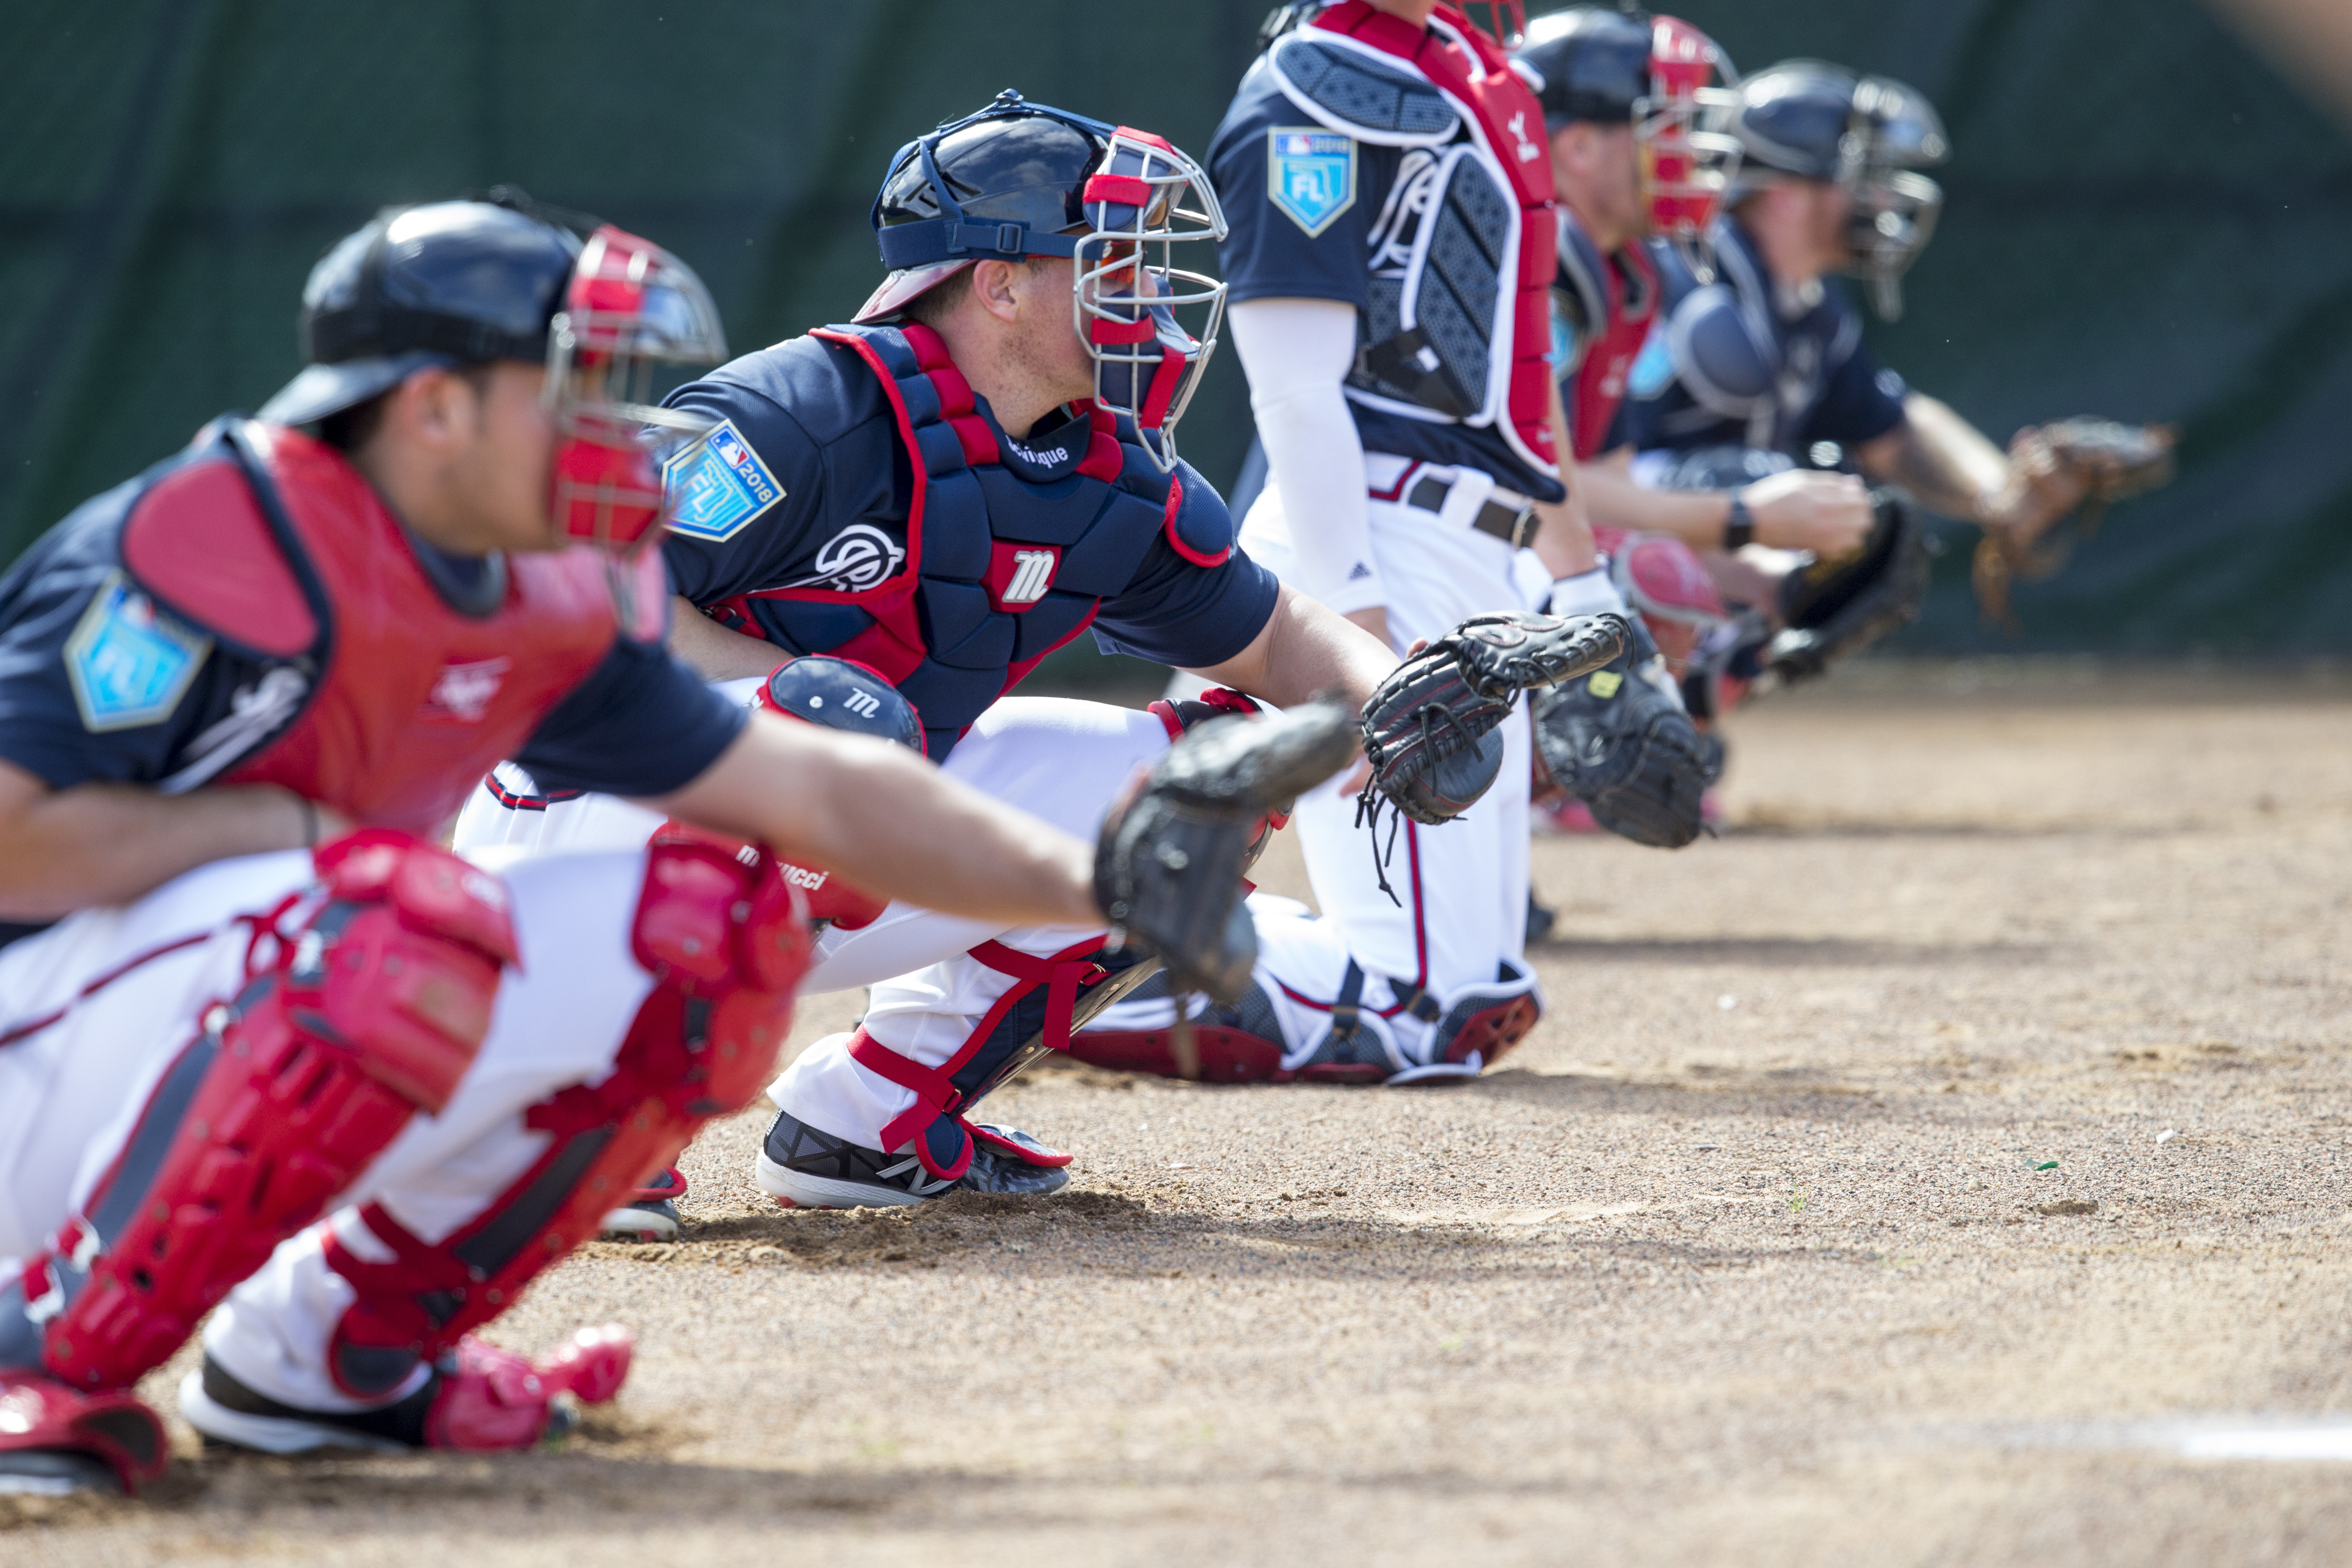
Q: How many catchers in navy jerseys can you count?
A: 5